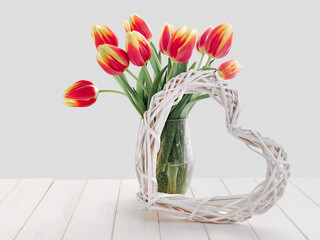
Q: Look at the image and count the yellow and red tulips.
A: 10